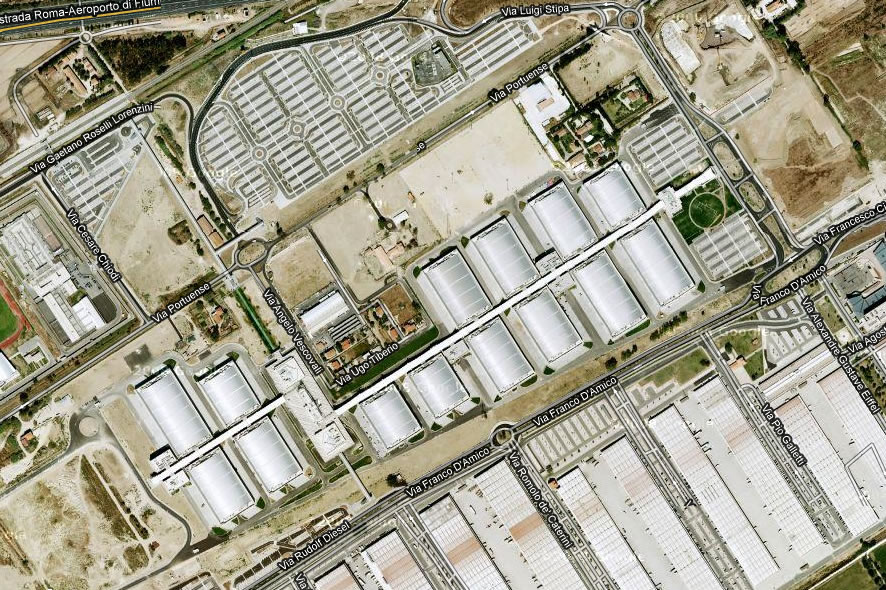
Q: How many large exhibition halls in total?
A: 14